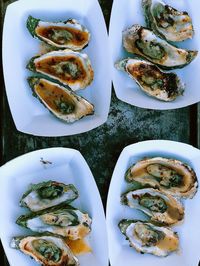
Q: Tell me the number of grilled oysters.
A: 12